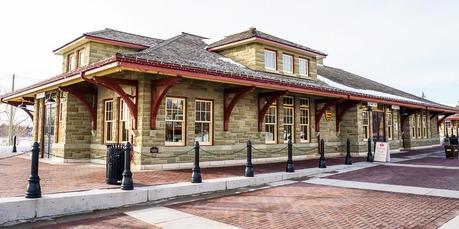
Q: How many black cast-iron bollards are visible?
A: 9